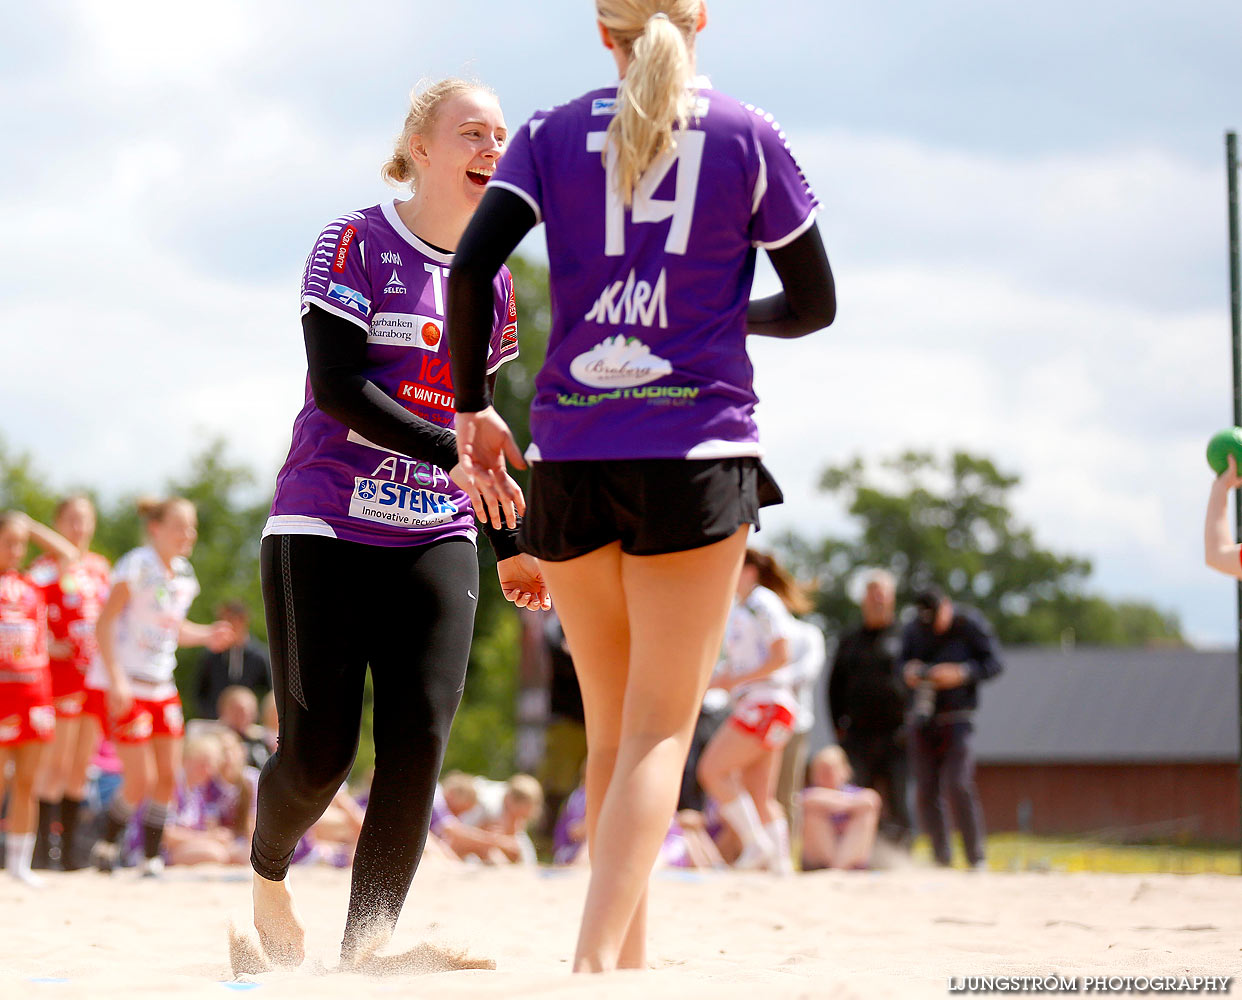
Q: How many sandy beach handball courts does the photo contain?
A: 1